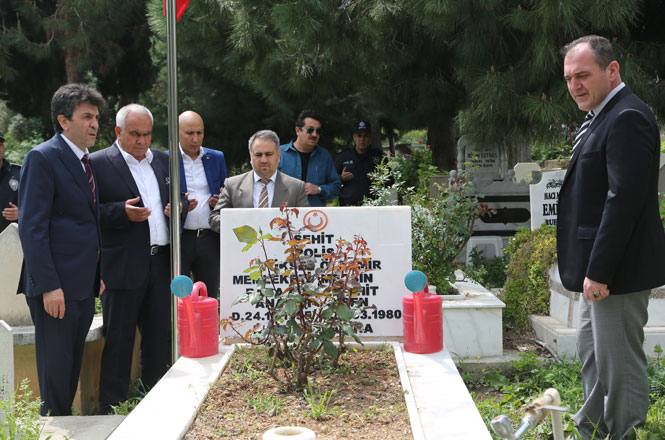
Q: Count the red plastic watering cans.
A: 2